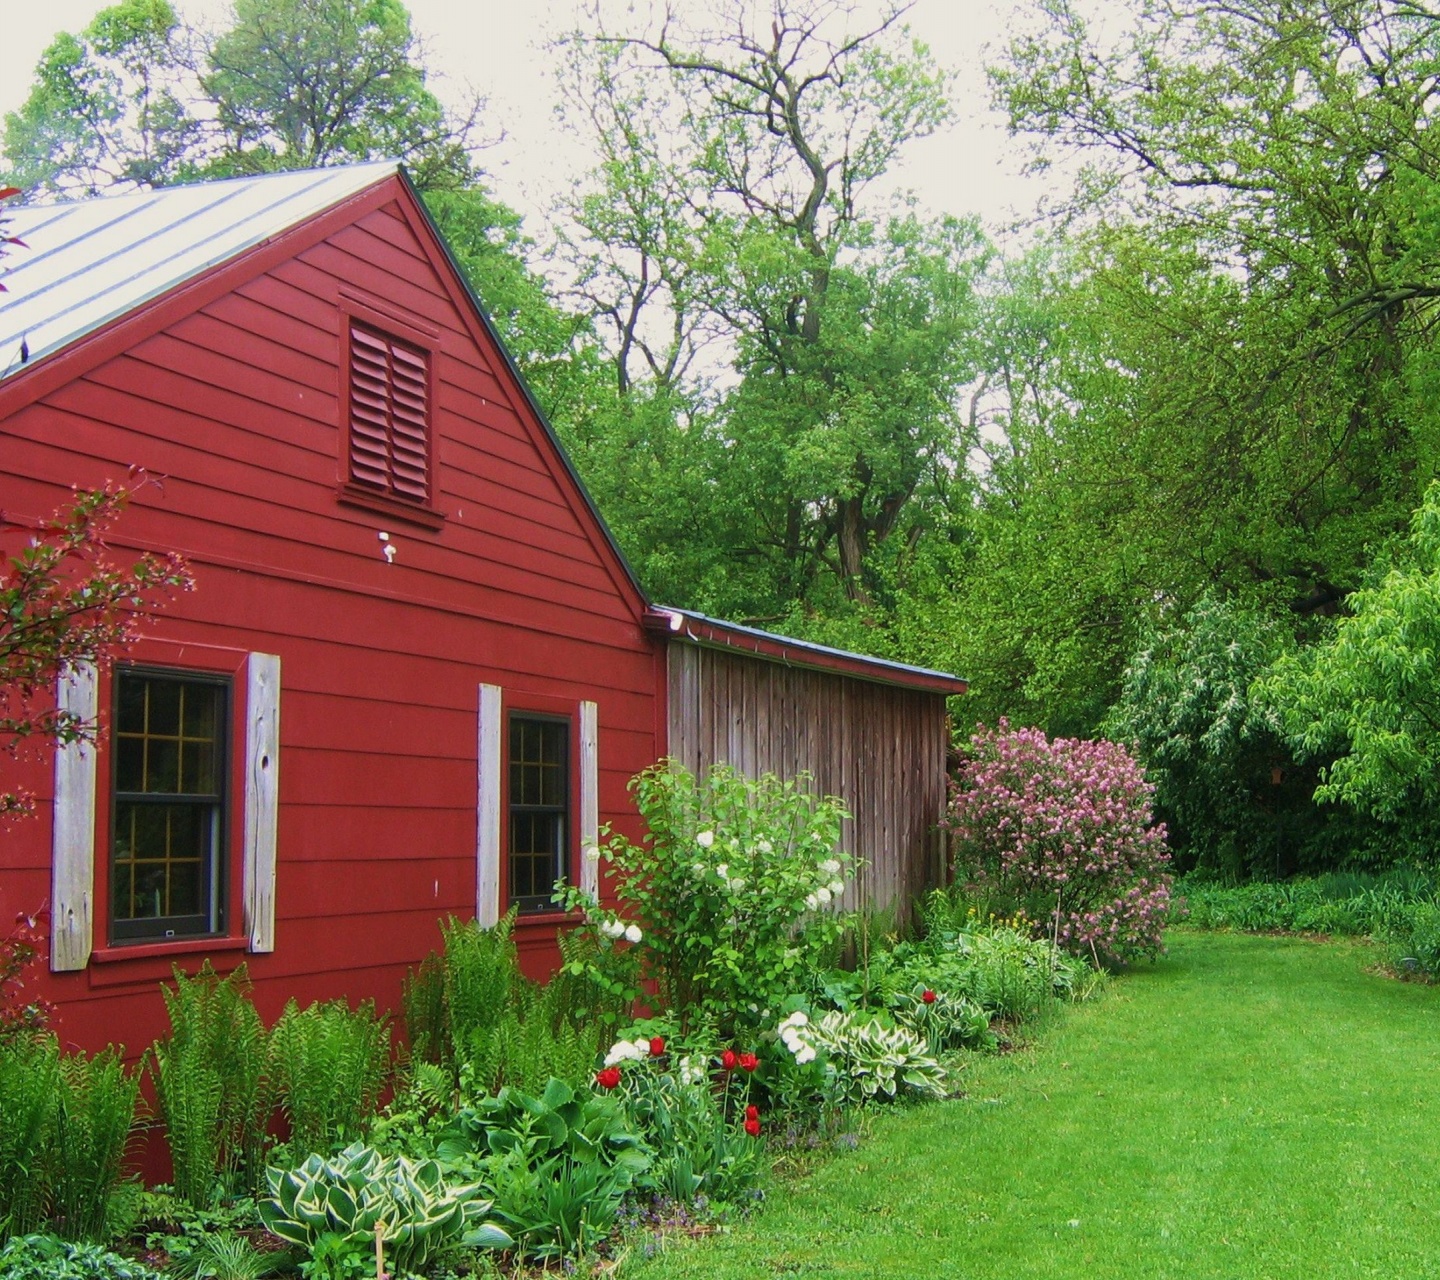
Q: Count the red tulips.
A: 7